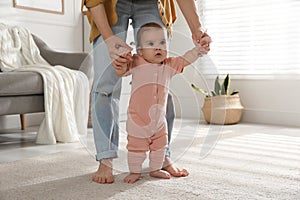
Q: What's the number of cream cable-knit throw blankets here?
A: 1